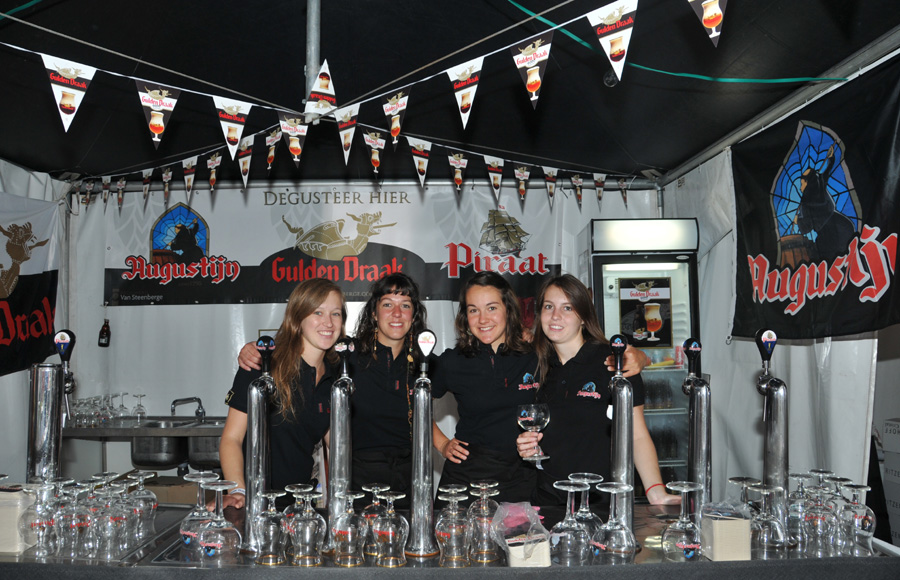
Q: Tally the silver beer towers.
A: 7